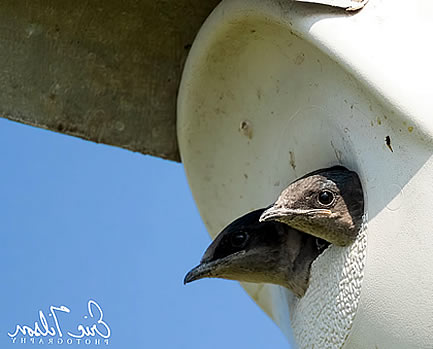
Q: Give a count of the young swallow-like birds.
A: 2